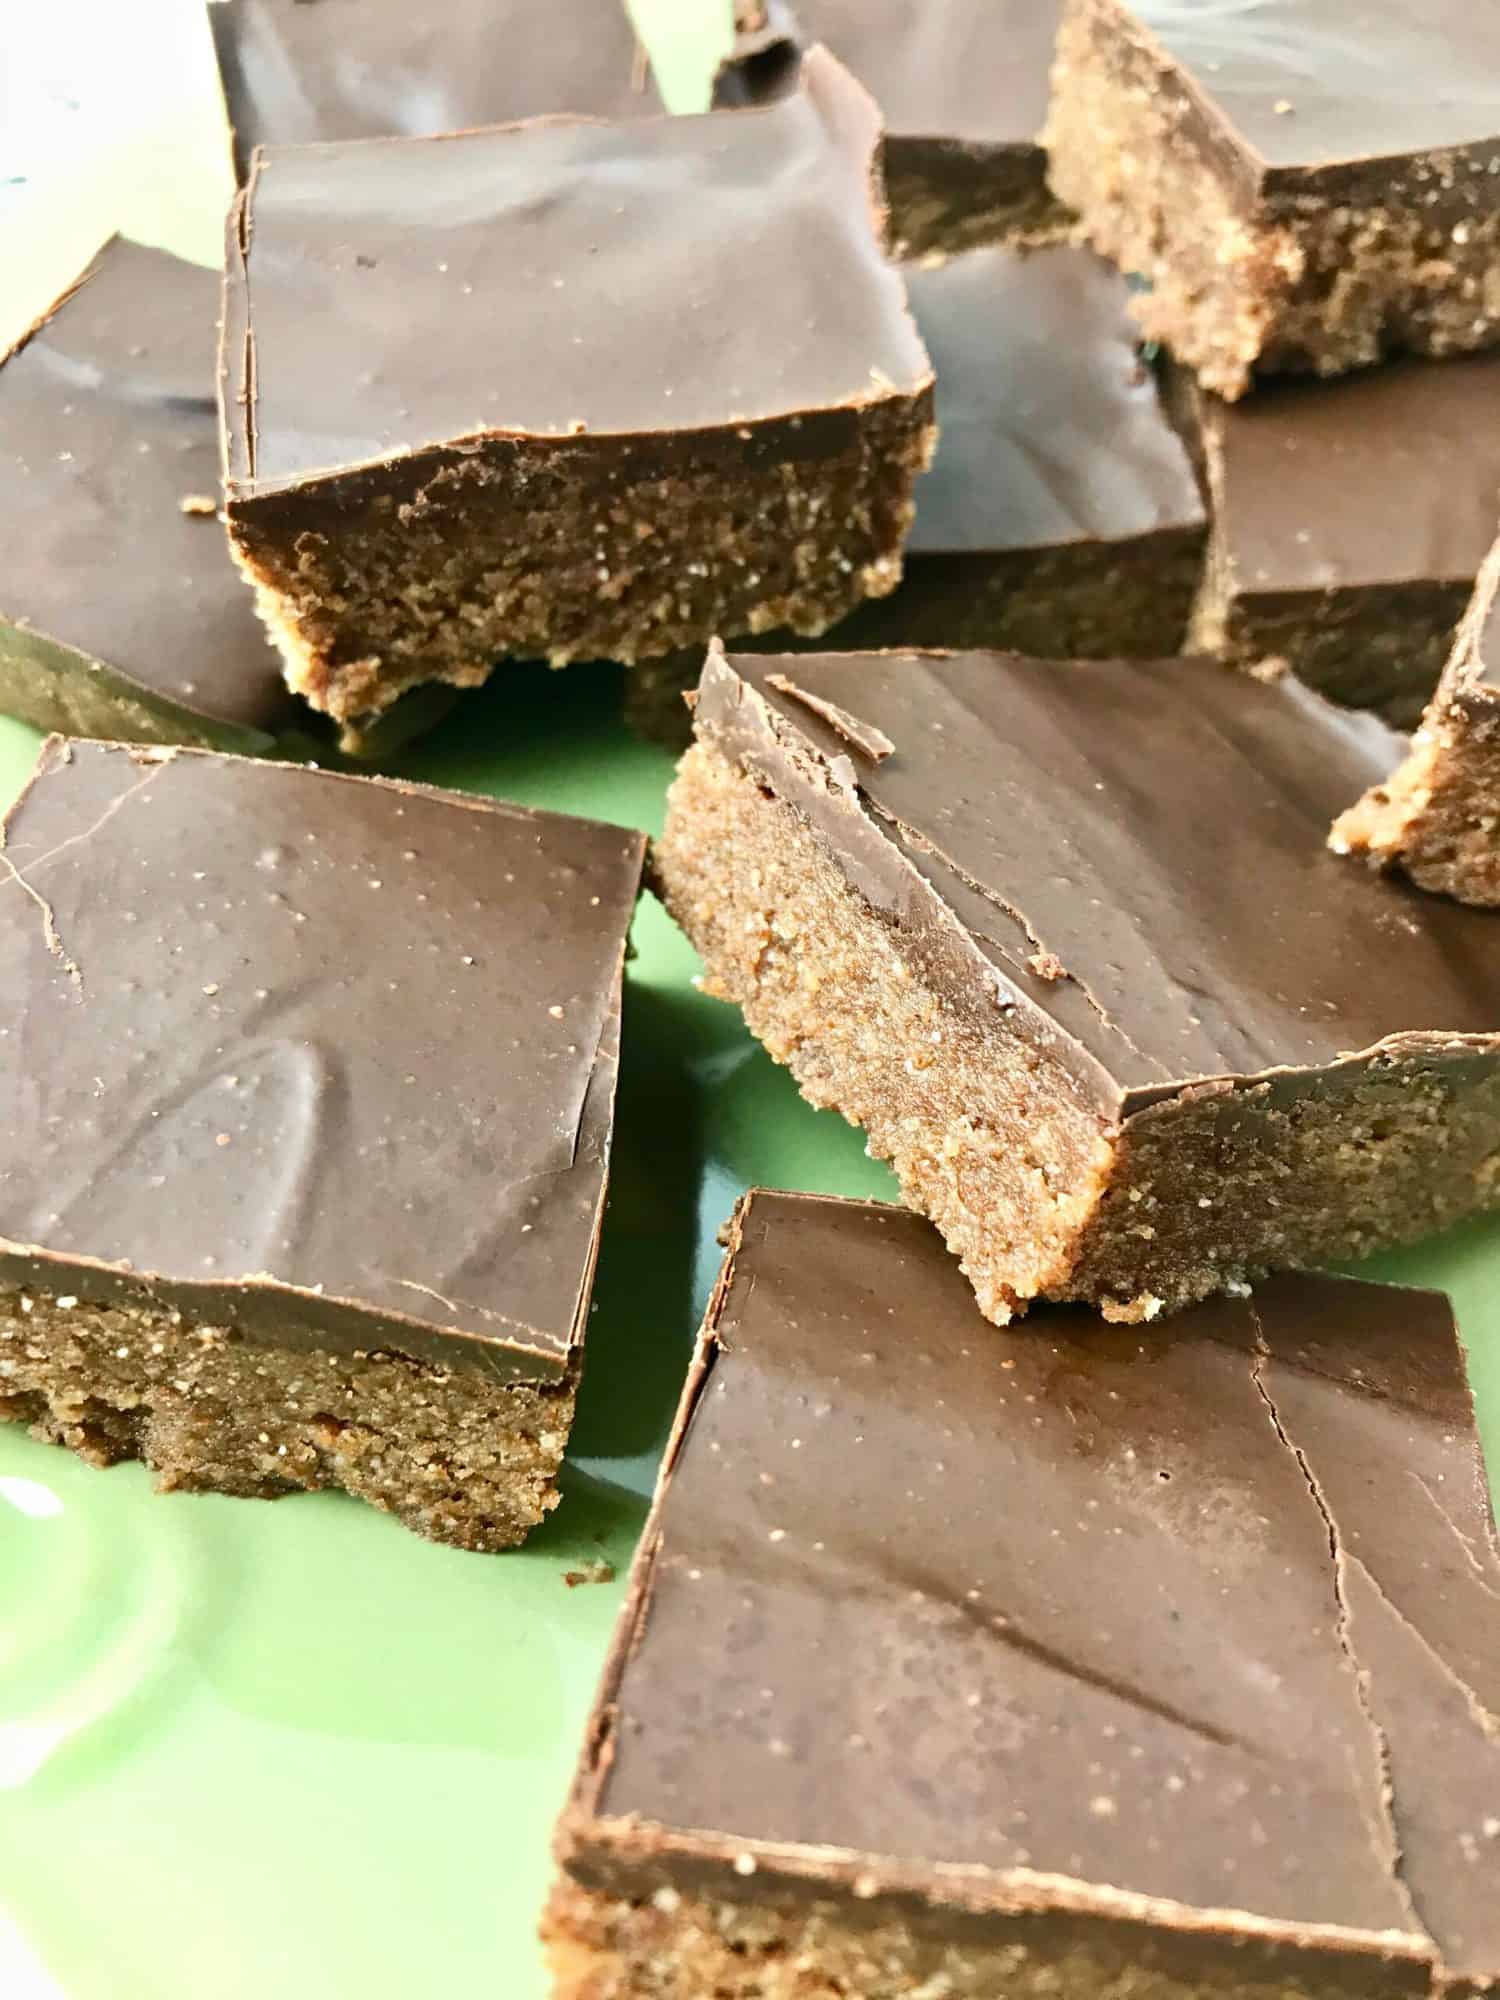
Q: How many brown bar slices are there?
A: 11